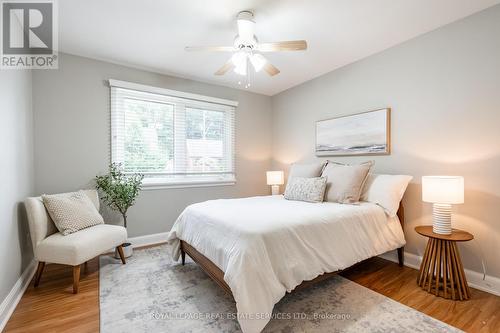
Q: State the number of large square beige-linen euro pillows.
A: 2